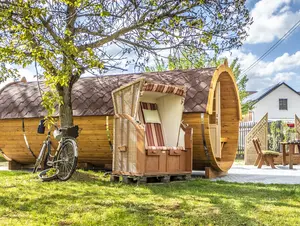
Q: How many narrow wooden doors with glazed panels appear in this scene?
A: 1